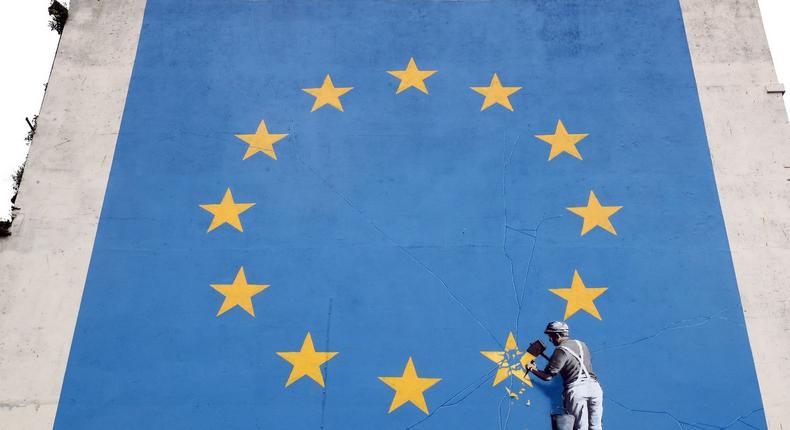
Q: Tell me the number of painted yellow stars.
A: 12